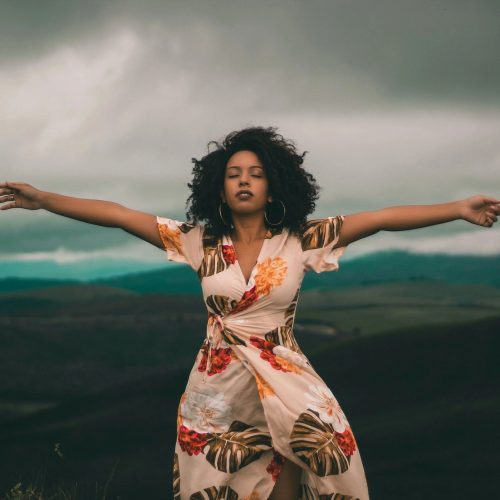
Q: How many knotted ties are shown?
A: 1